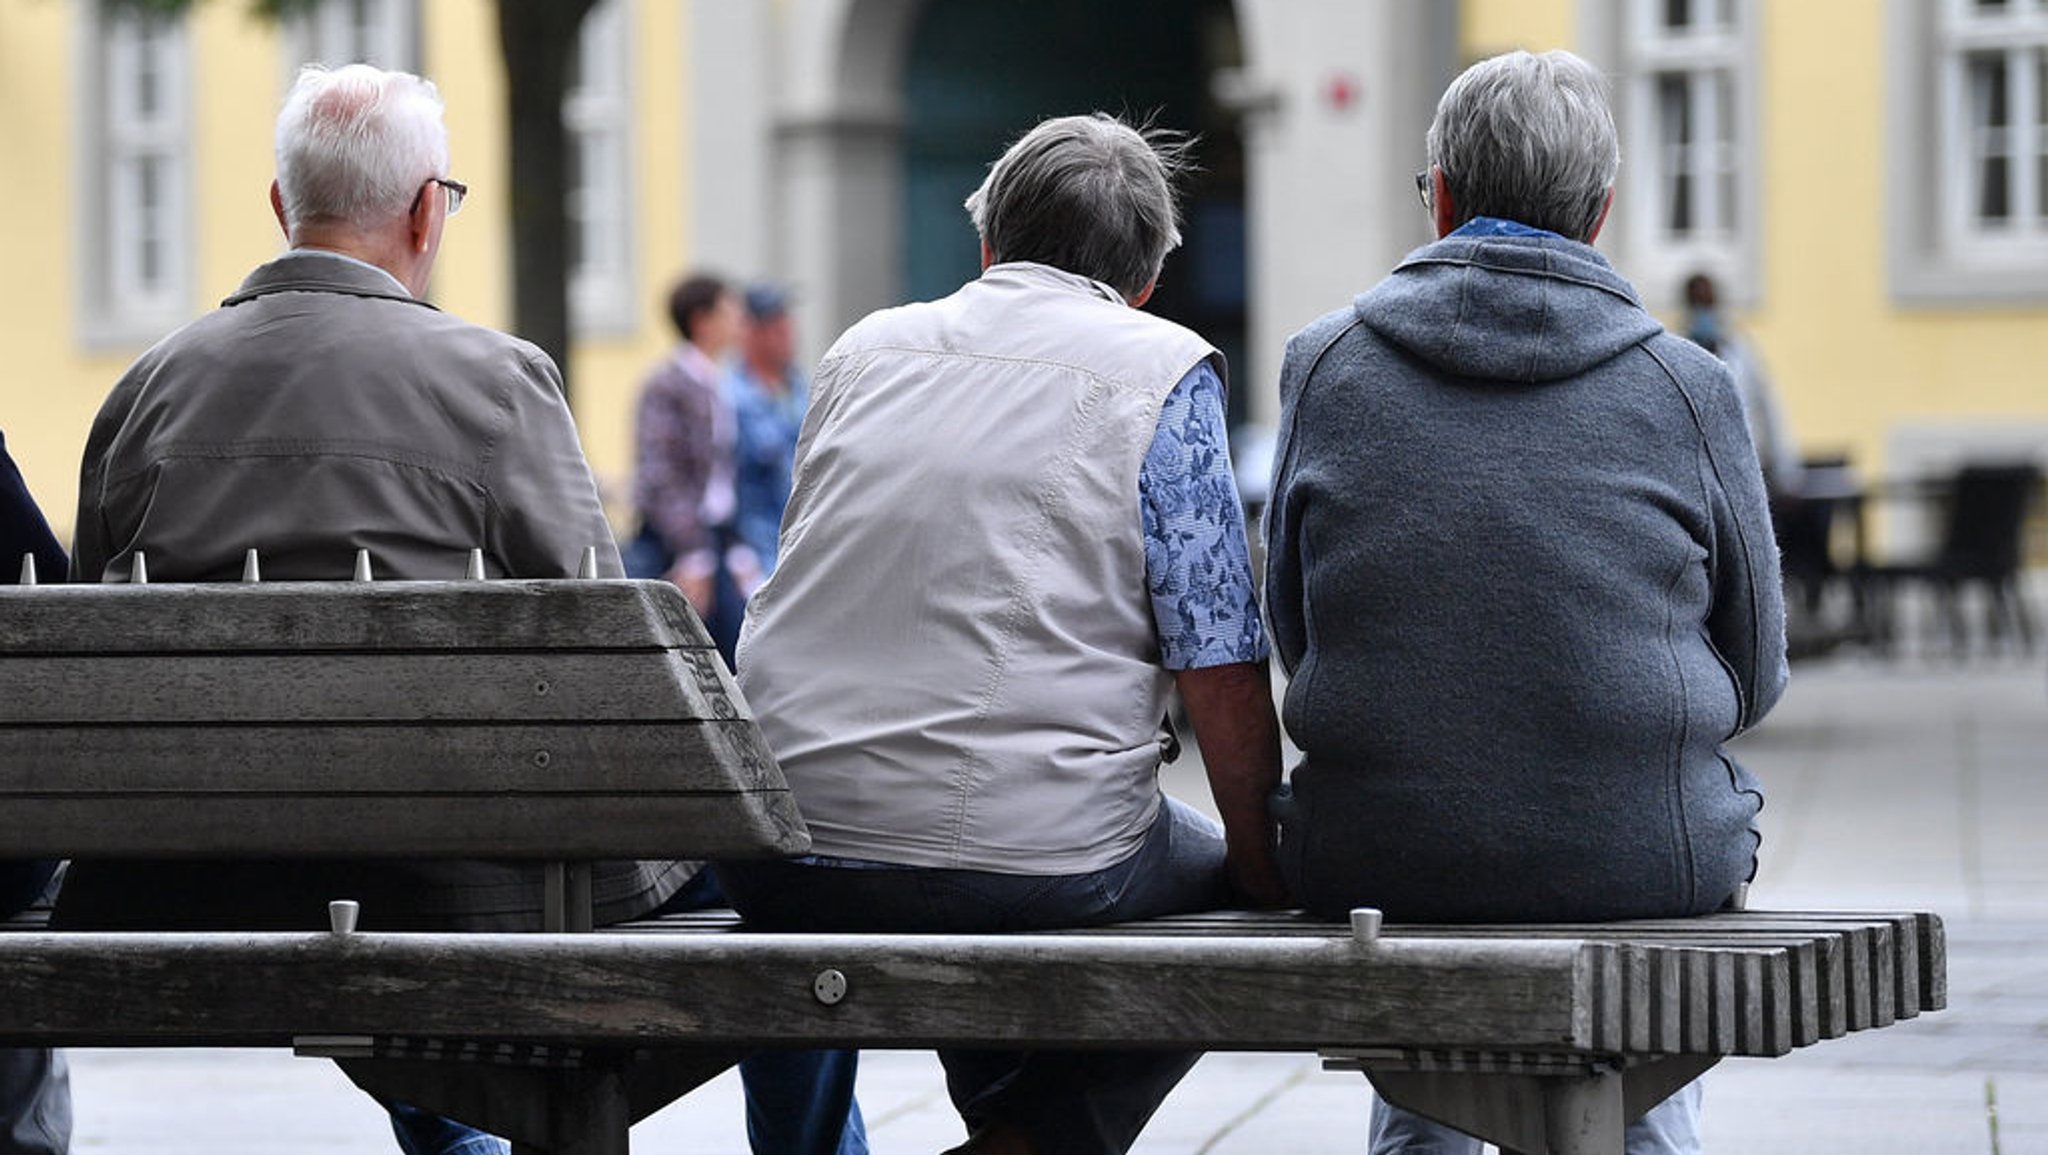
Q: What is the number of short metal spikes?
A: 6